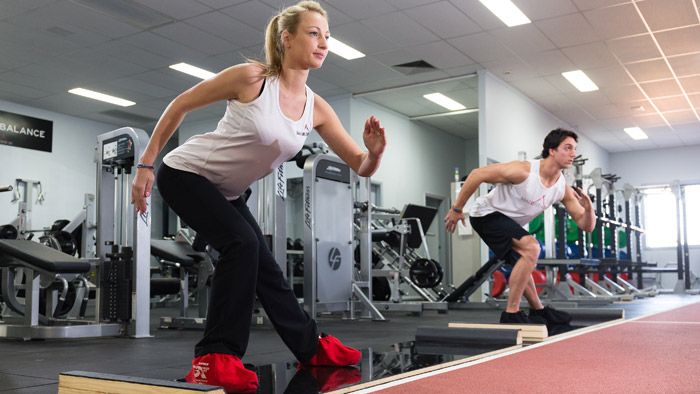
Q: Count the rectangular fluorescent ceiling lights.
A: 7